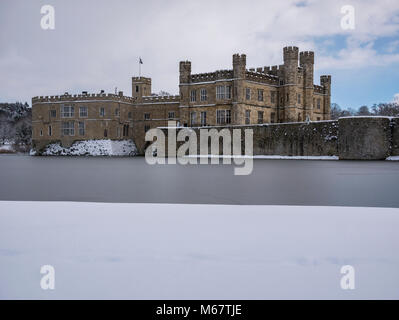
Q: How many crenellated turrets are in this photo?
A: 6